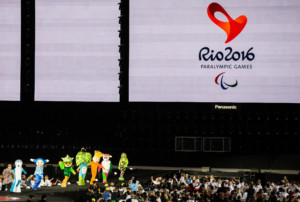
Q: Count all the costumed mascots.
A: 7